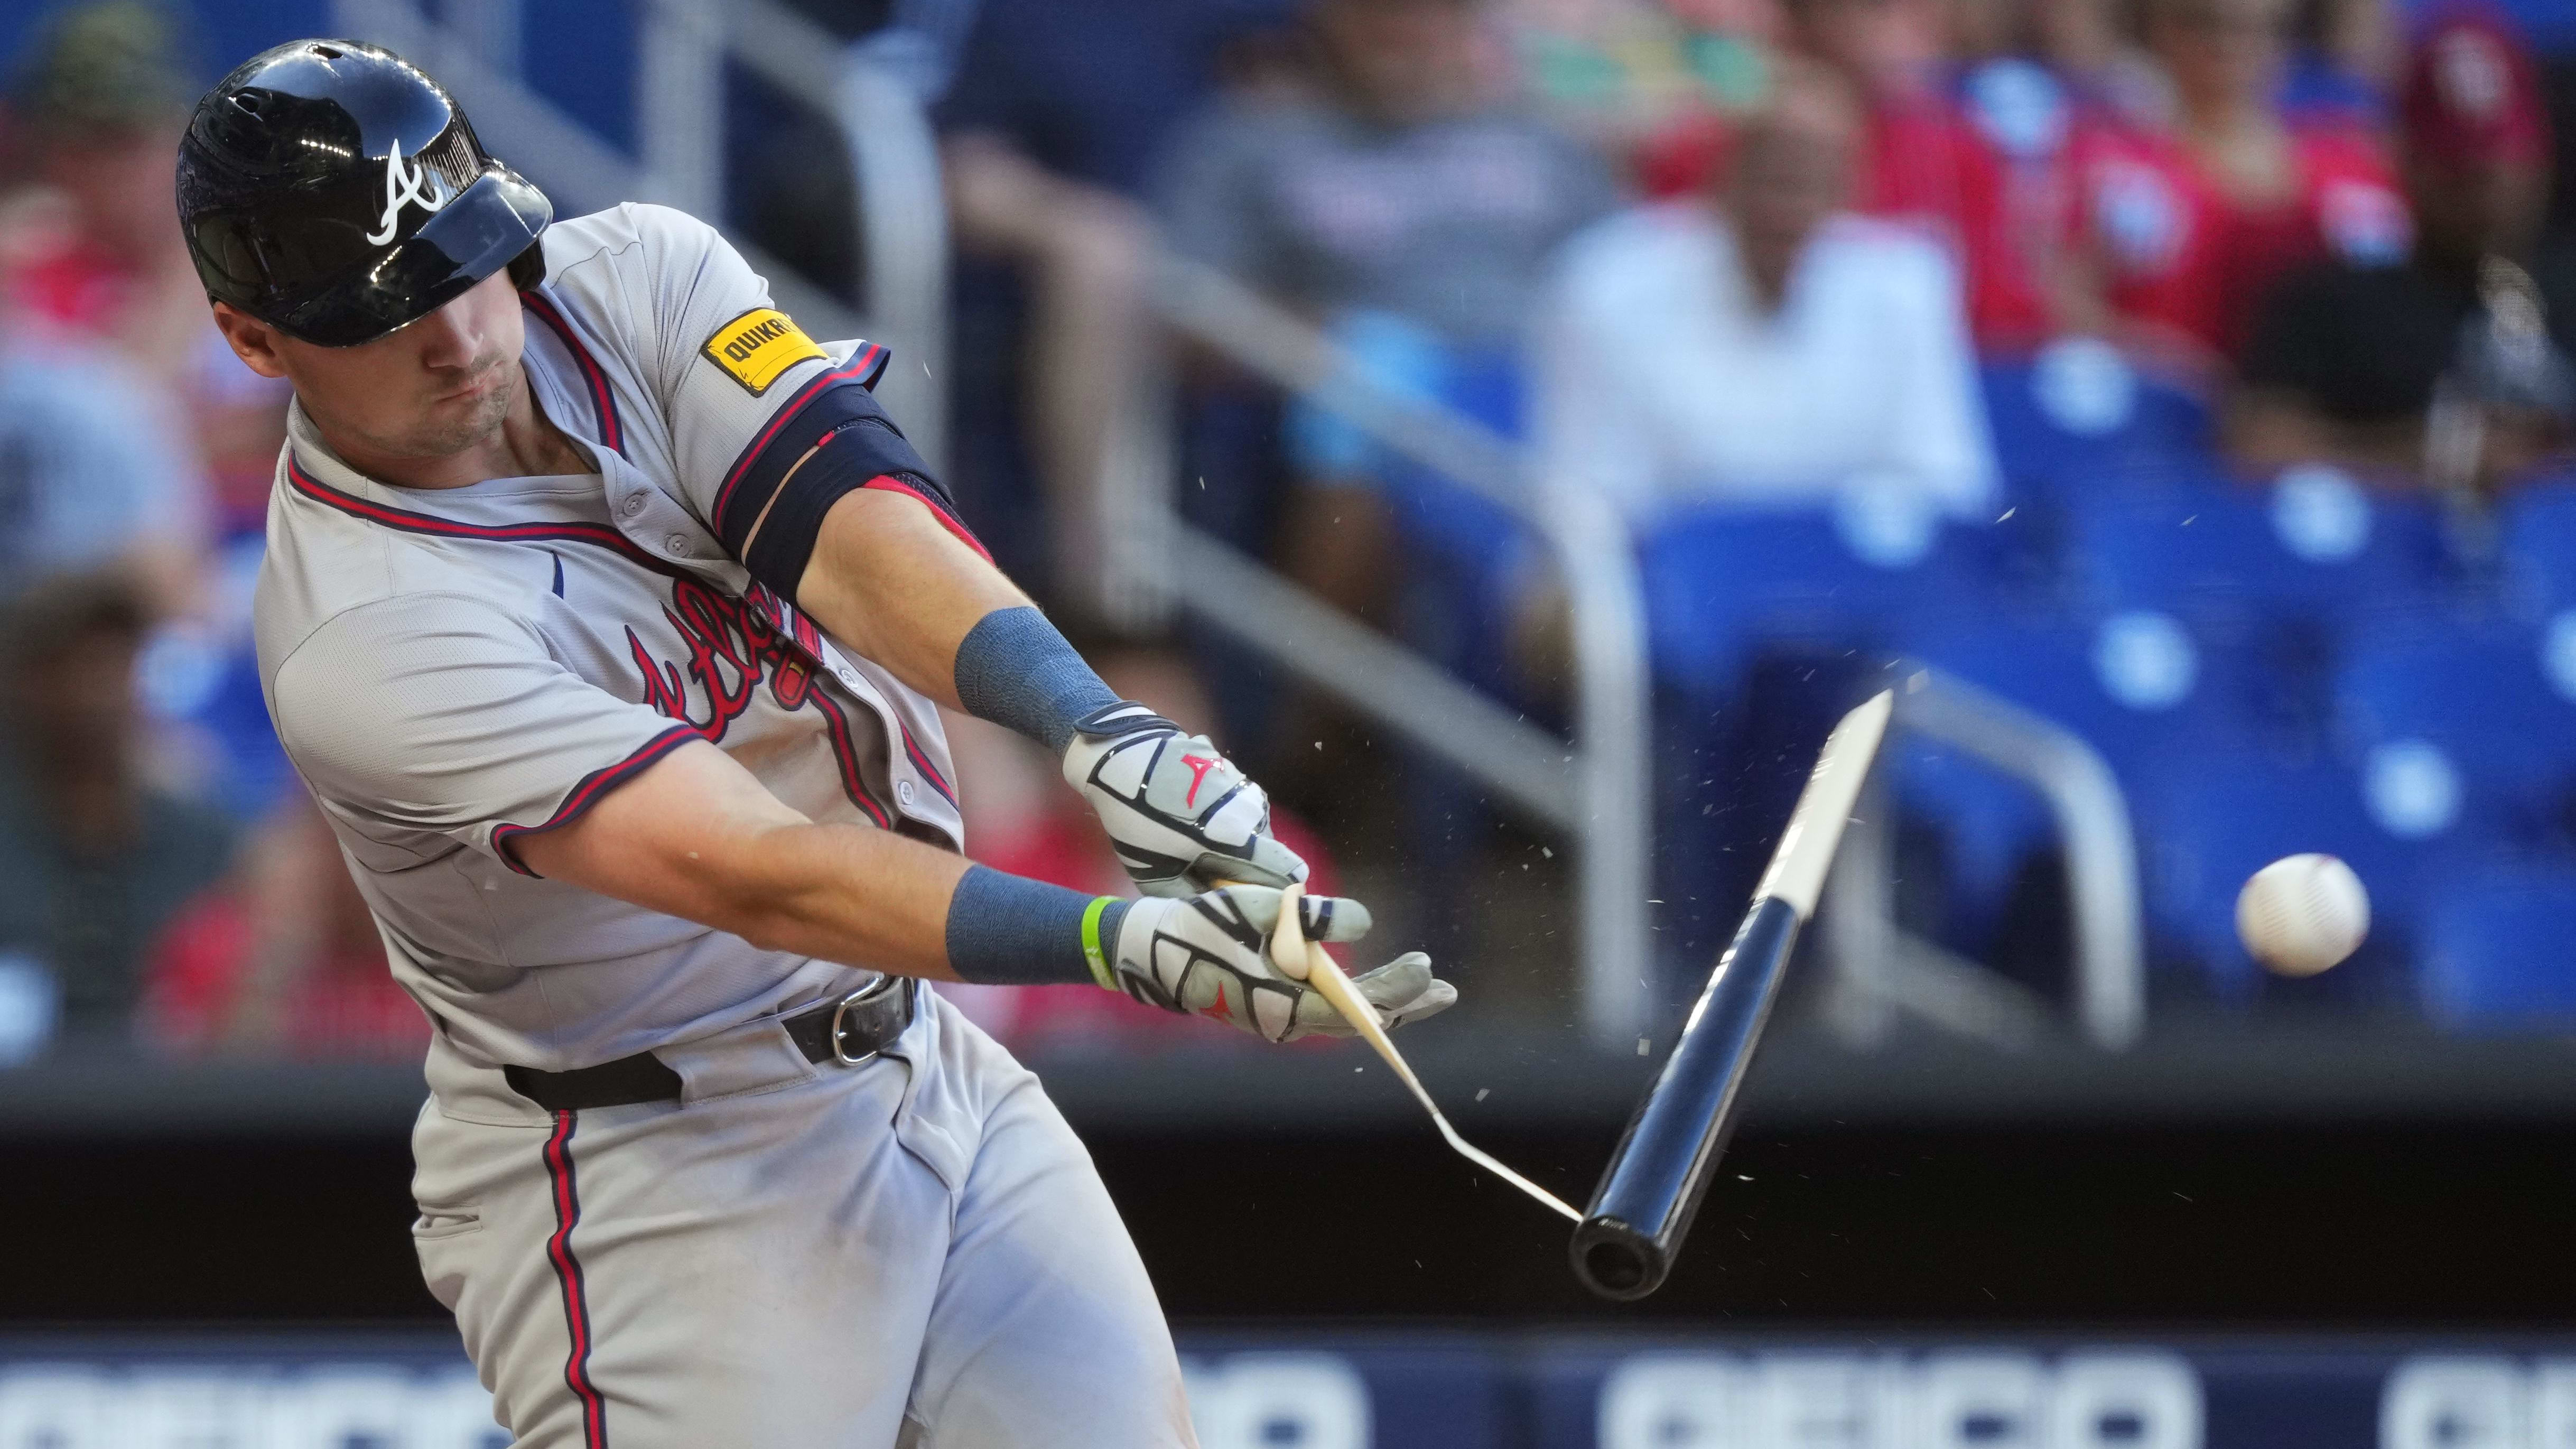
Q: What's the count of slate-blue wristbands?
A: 2